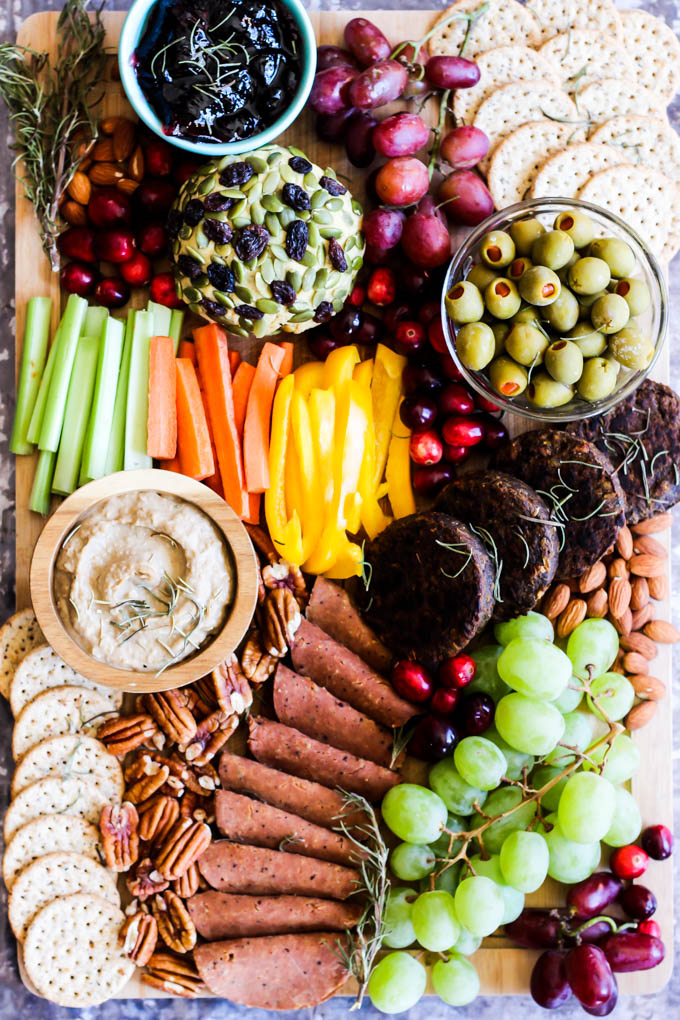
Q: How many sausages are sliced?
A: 9